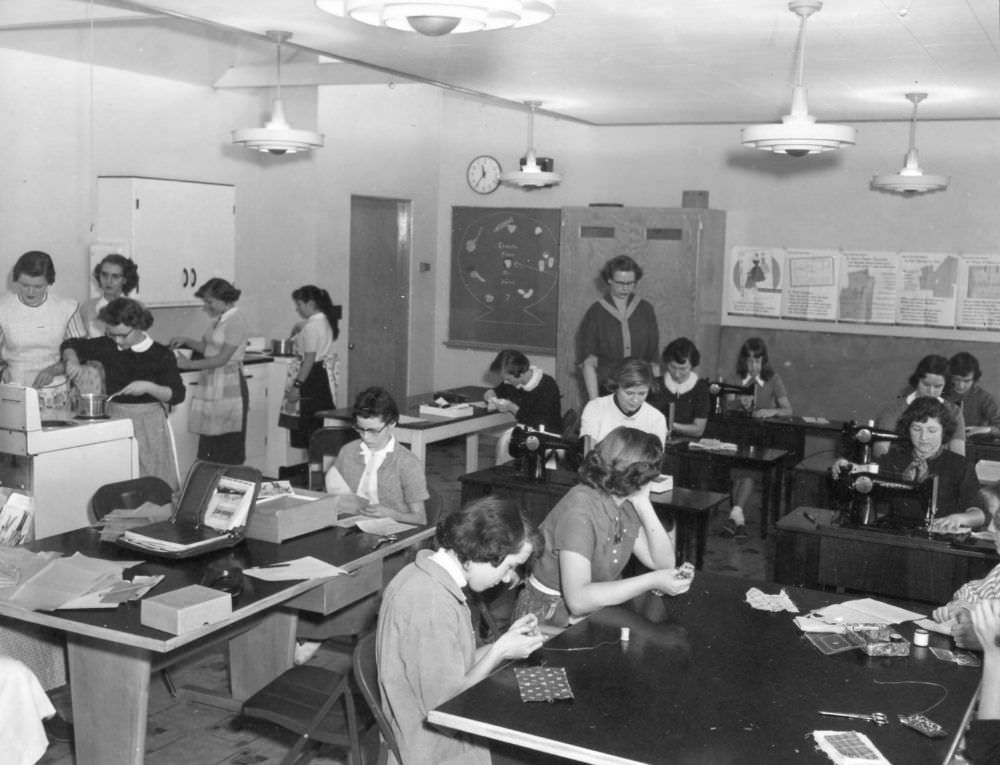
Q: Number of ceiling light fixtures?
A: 5